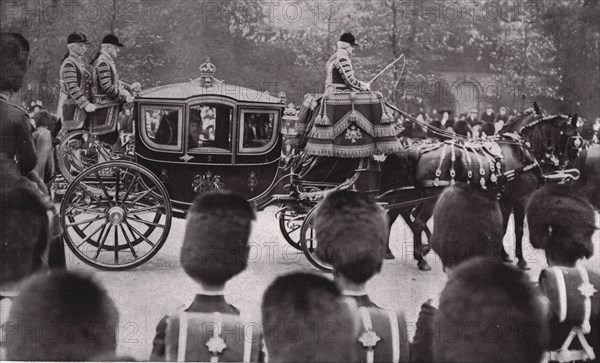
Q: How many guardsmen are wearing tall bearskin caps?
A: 9